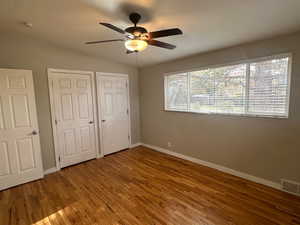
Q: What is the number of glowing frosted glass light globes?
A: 1